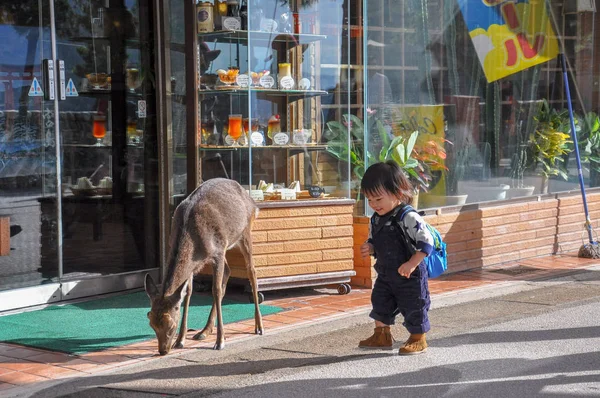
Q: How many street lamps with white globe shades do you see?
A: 0